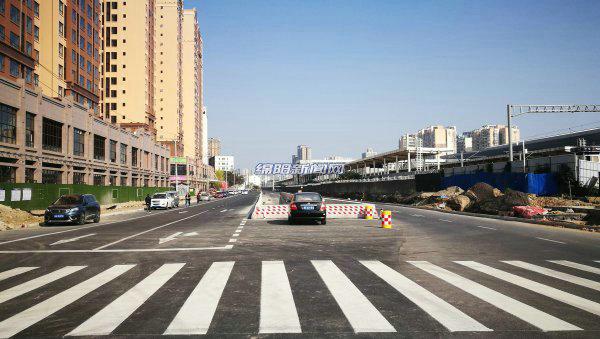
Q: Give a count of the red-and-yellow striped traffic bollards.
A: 2